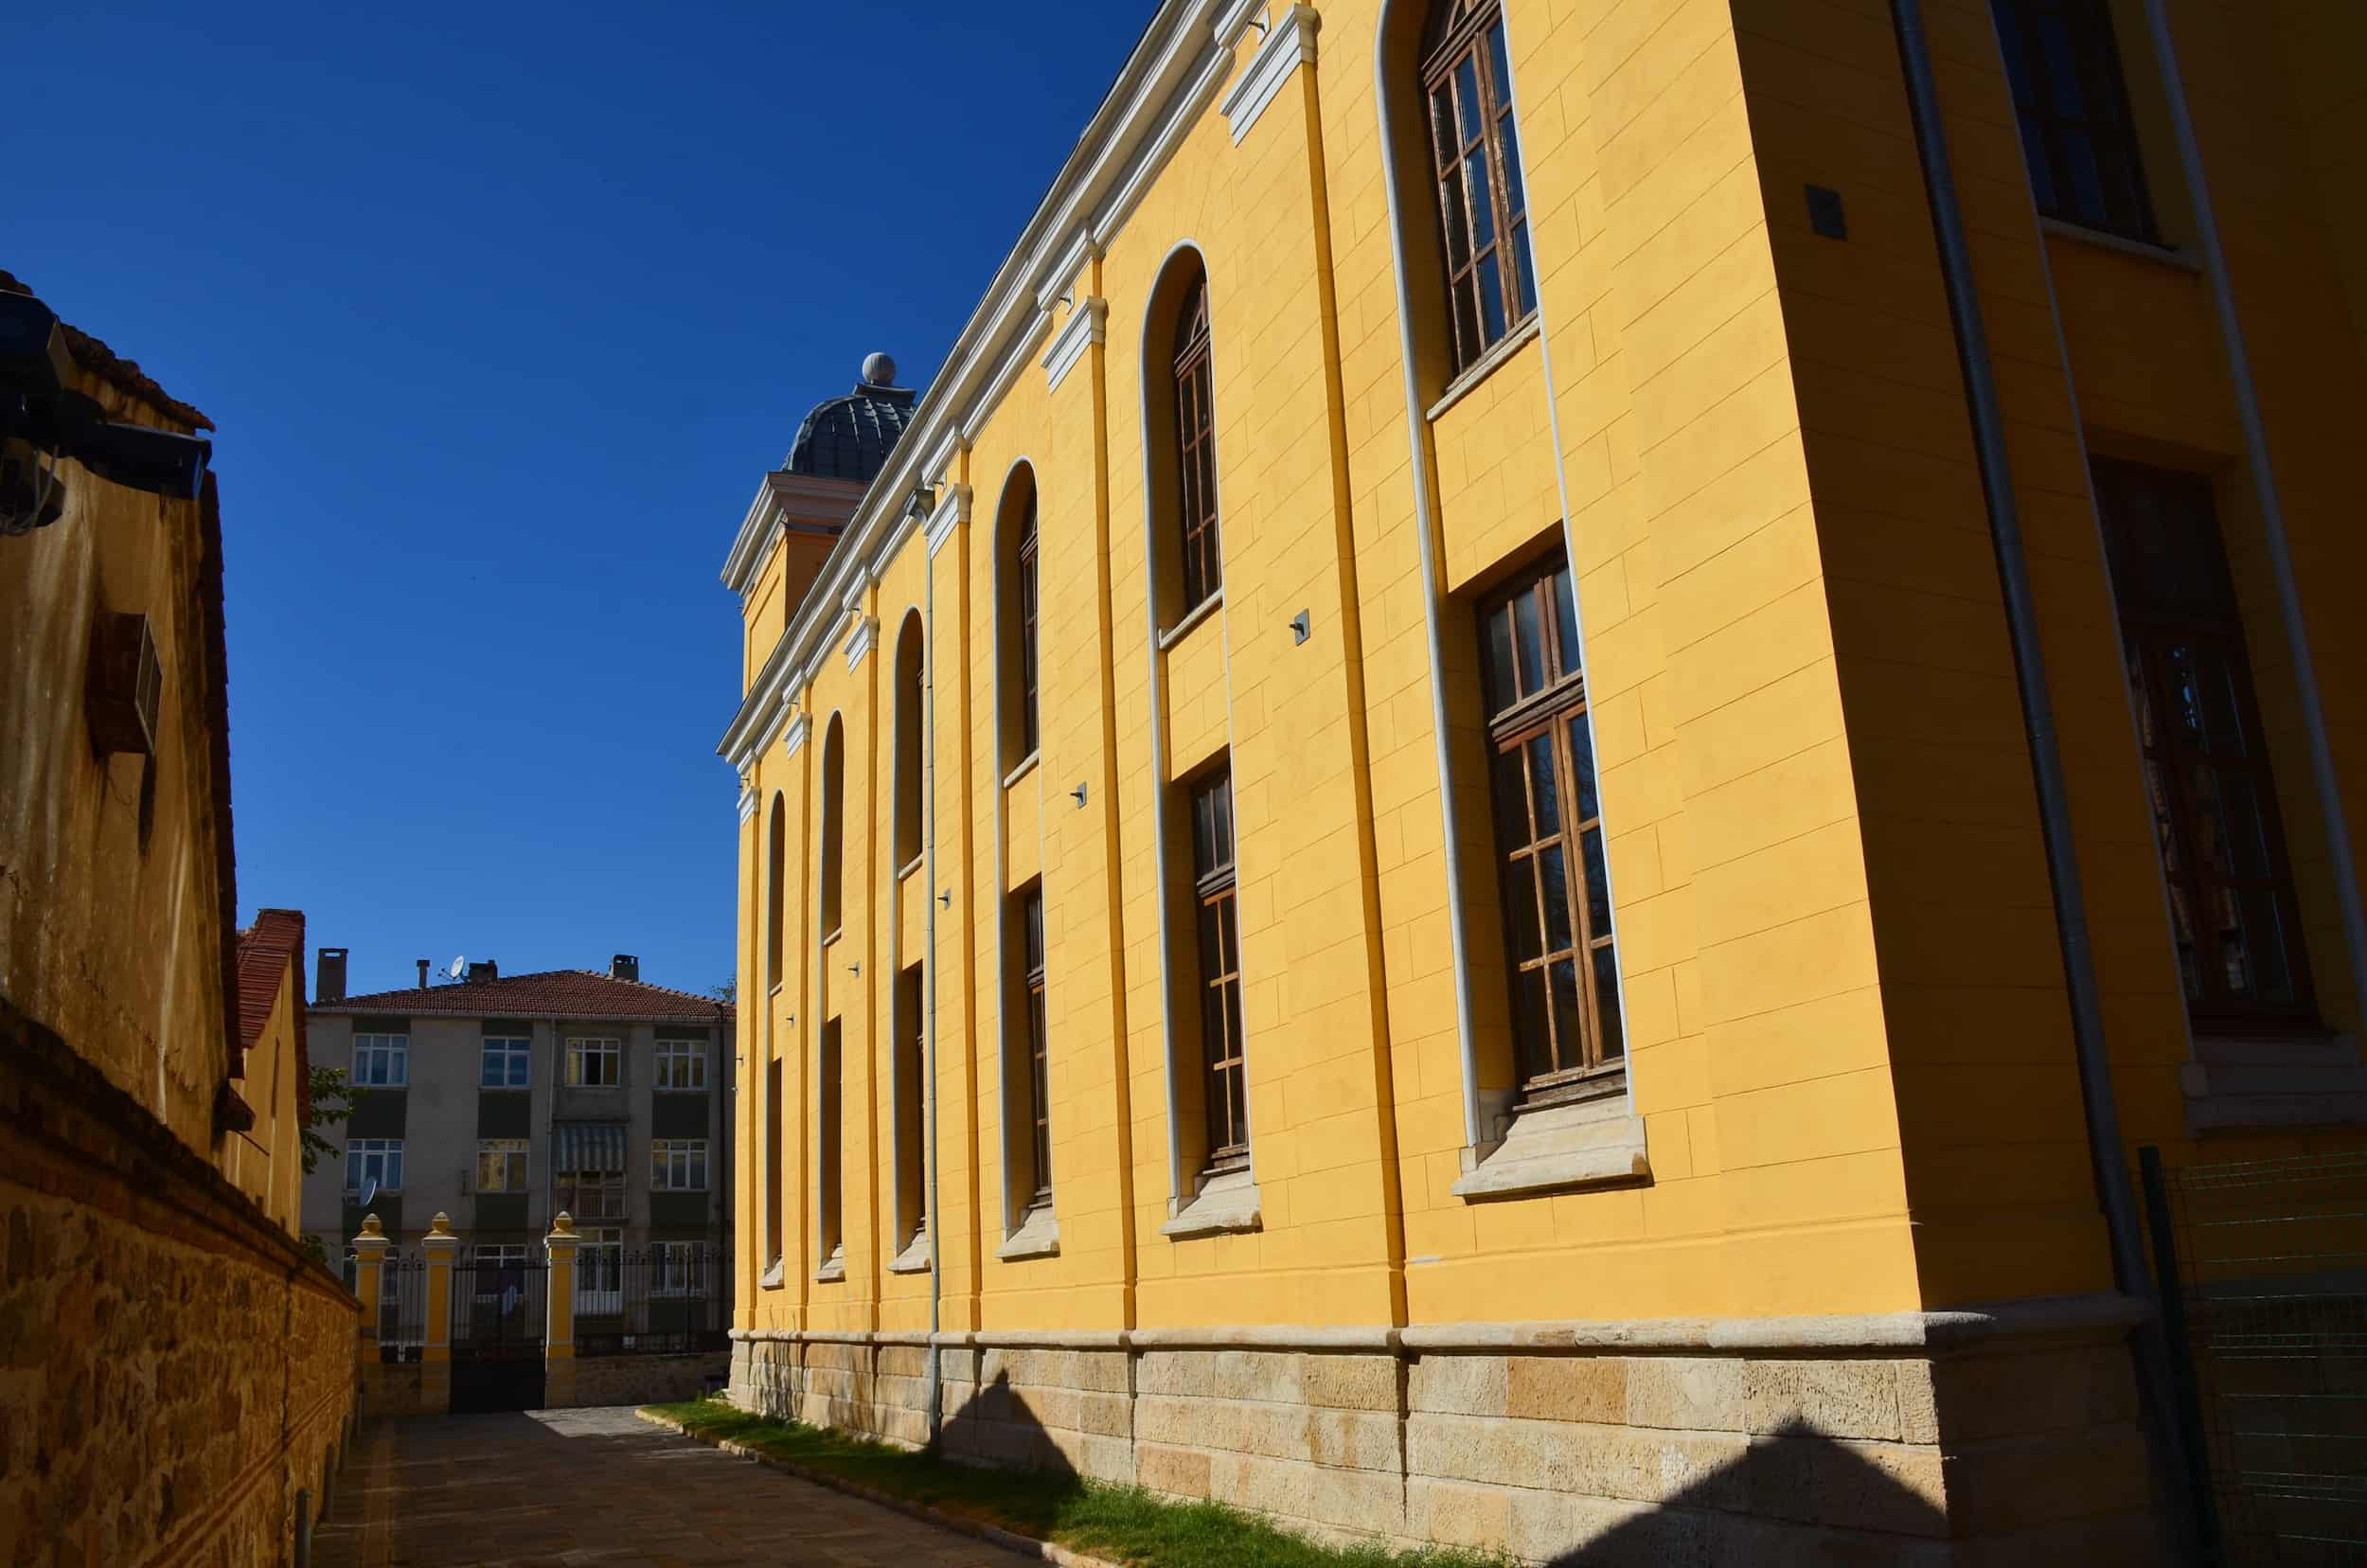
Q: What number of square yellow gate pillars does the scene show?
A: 3